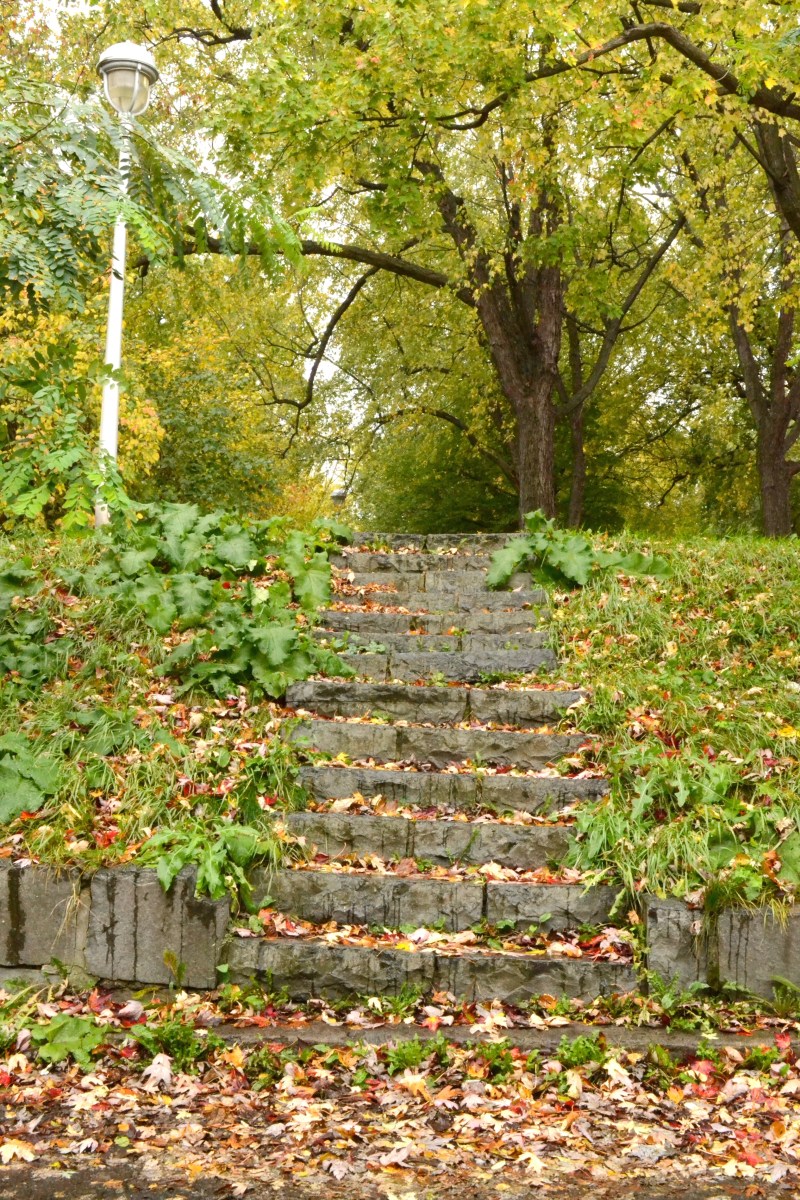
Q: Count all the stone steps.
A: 13